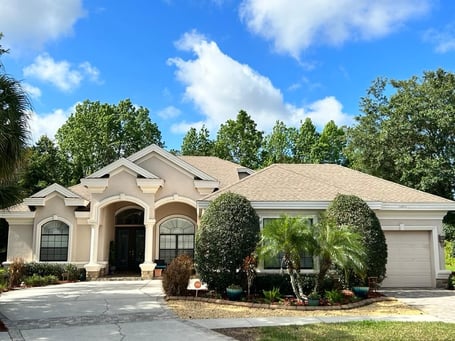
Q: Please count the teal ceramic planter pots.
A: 3